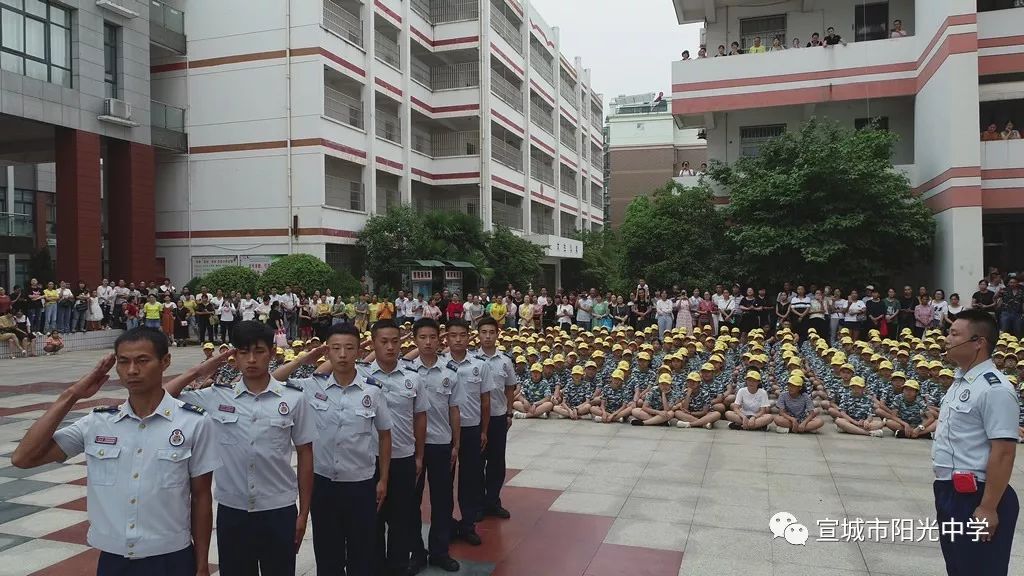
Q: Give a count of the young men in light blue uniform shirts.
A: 8